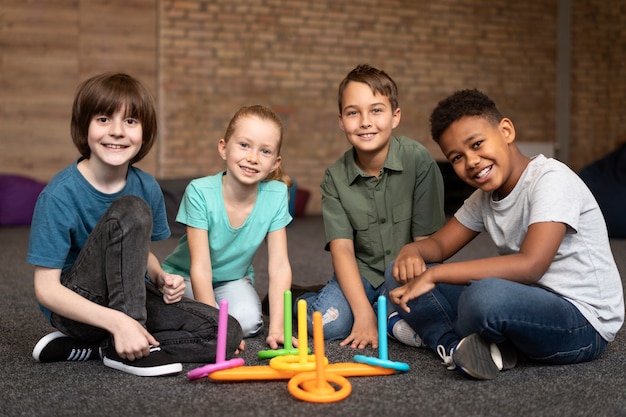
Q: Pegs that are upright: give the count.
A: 5